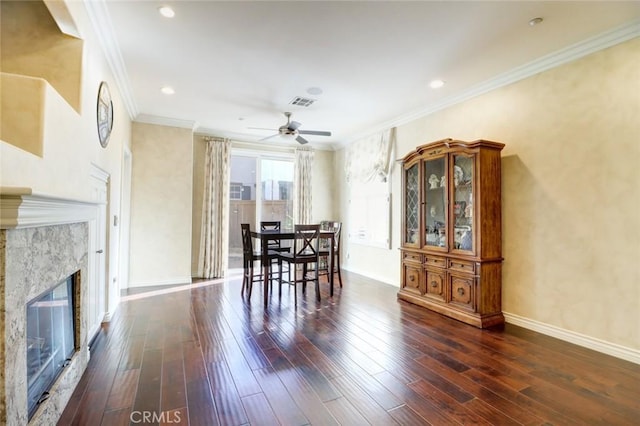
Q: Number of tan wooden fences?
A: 1